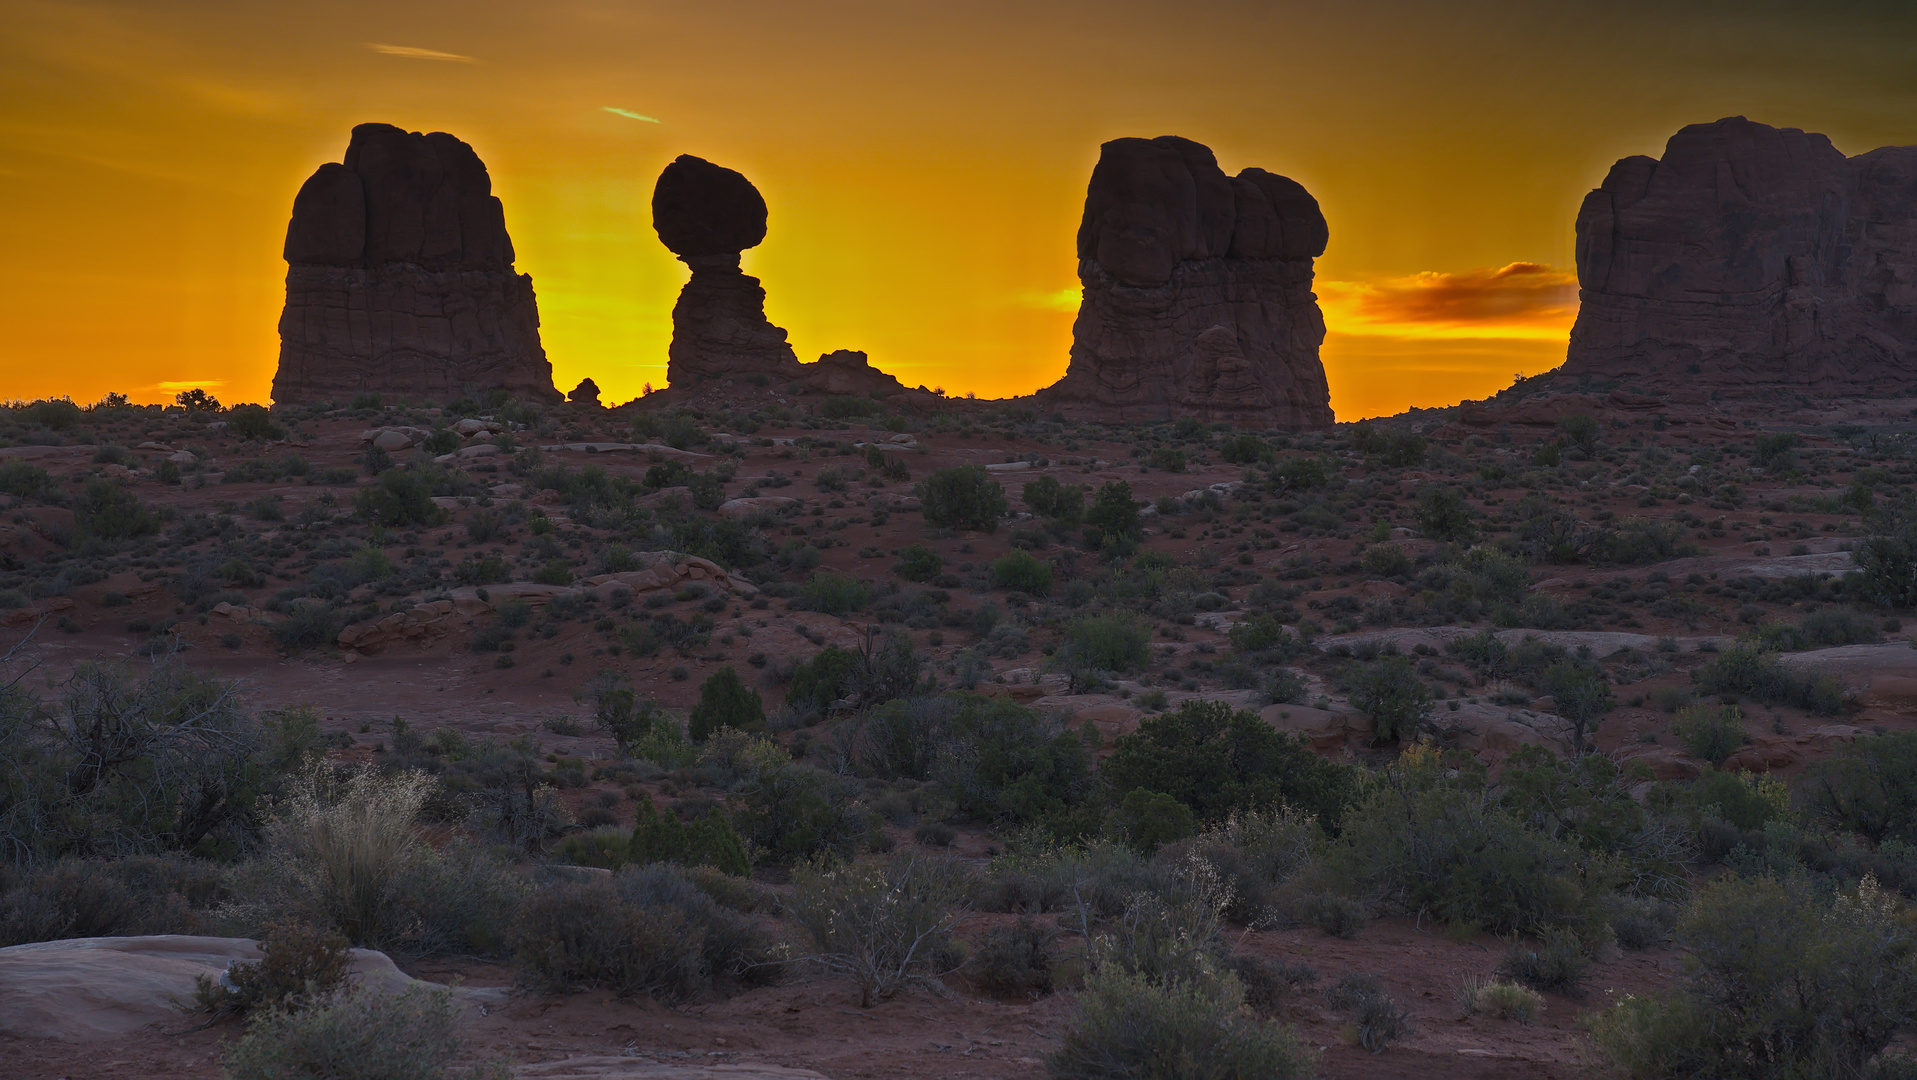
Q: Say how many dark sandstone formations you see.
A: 4